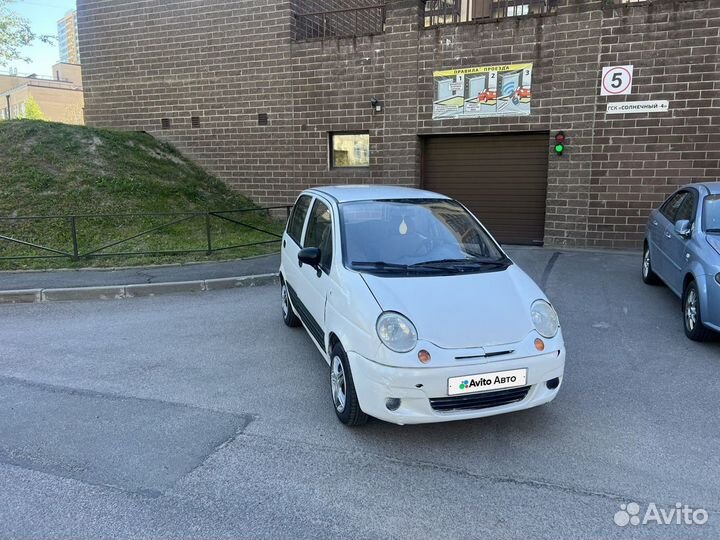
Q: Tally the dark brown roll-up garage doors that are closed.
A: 1